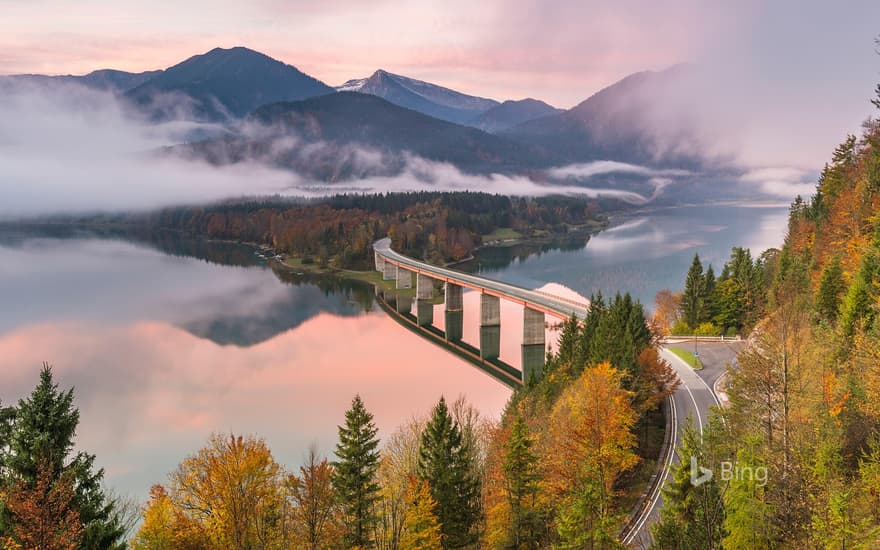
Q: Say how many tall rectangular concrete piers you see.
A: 7